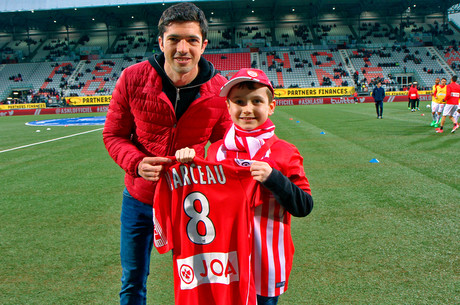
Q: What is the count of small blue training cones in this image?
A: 3